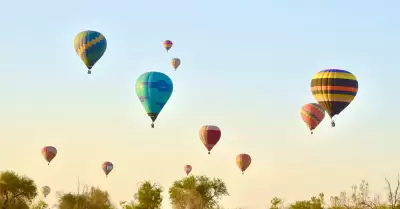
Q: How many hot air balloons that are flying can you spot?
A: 12